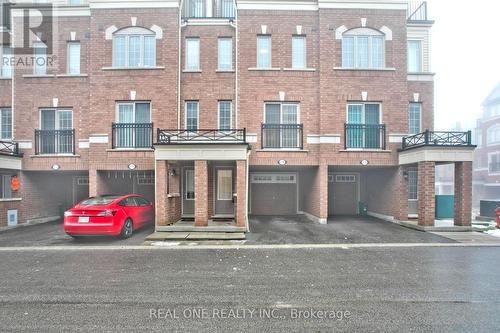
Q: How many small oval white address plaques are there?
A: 4